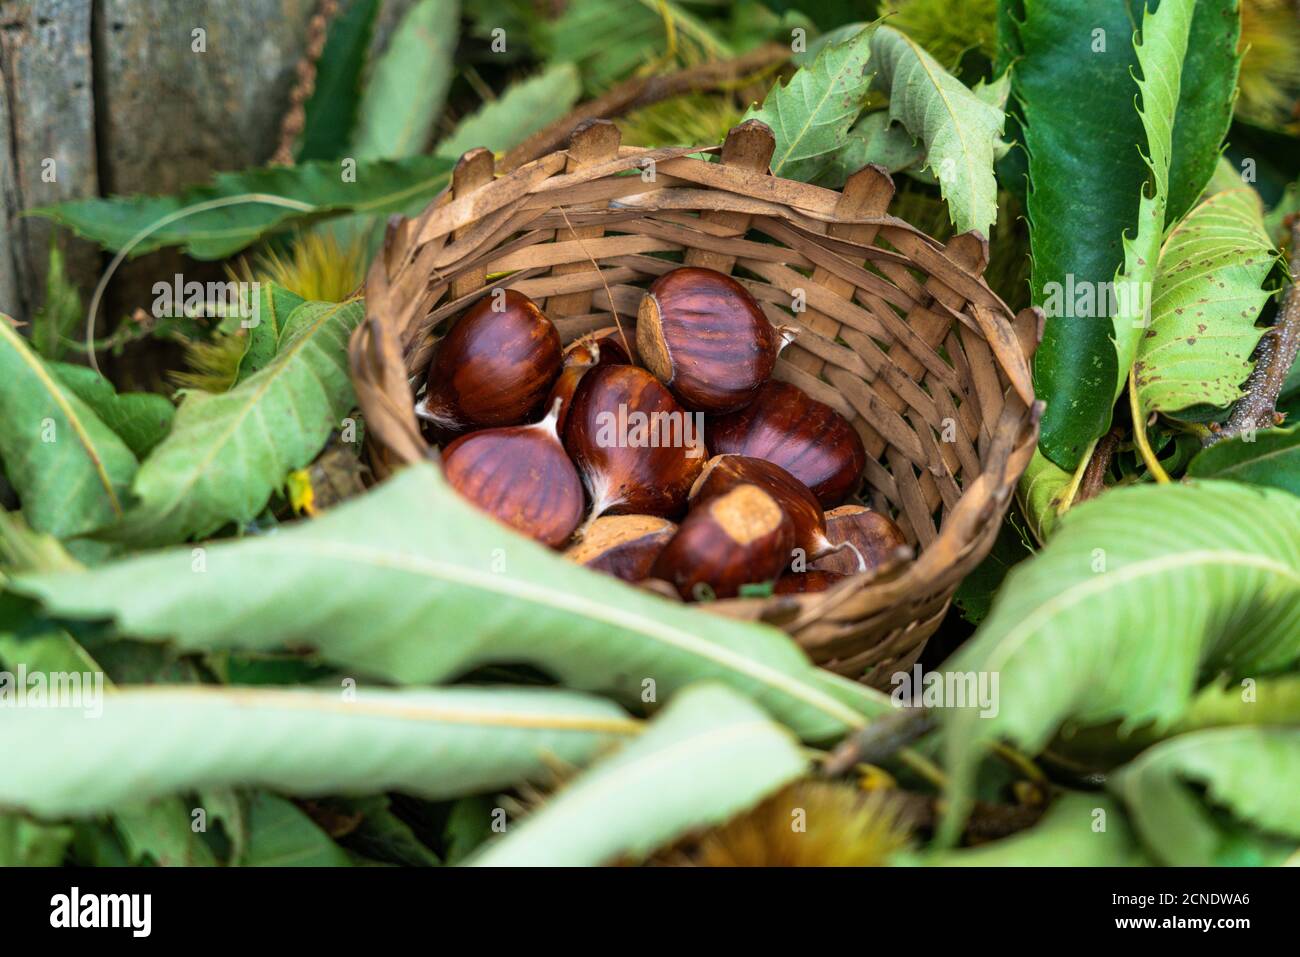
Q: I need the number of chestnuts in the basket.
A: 11